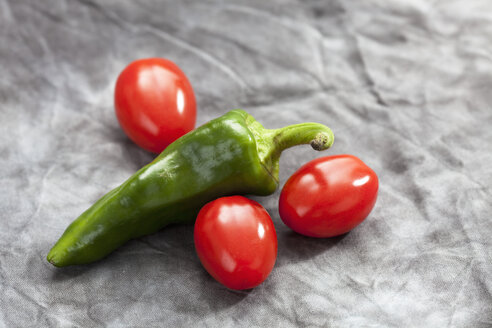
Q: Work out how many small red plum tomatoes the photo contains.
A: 3